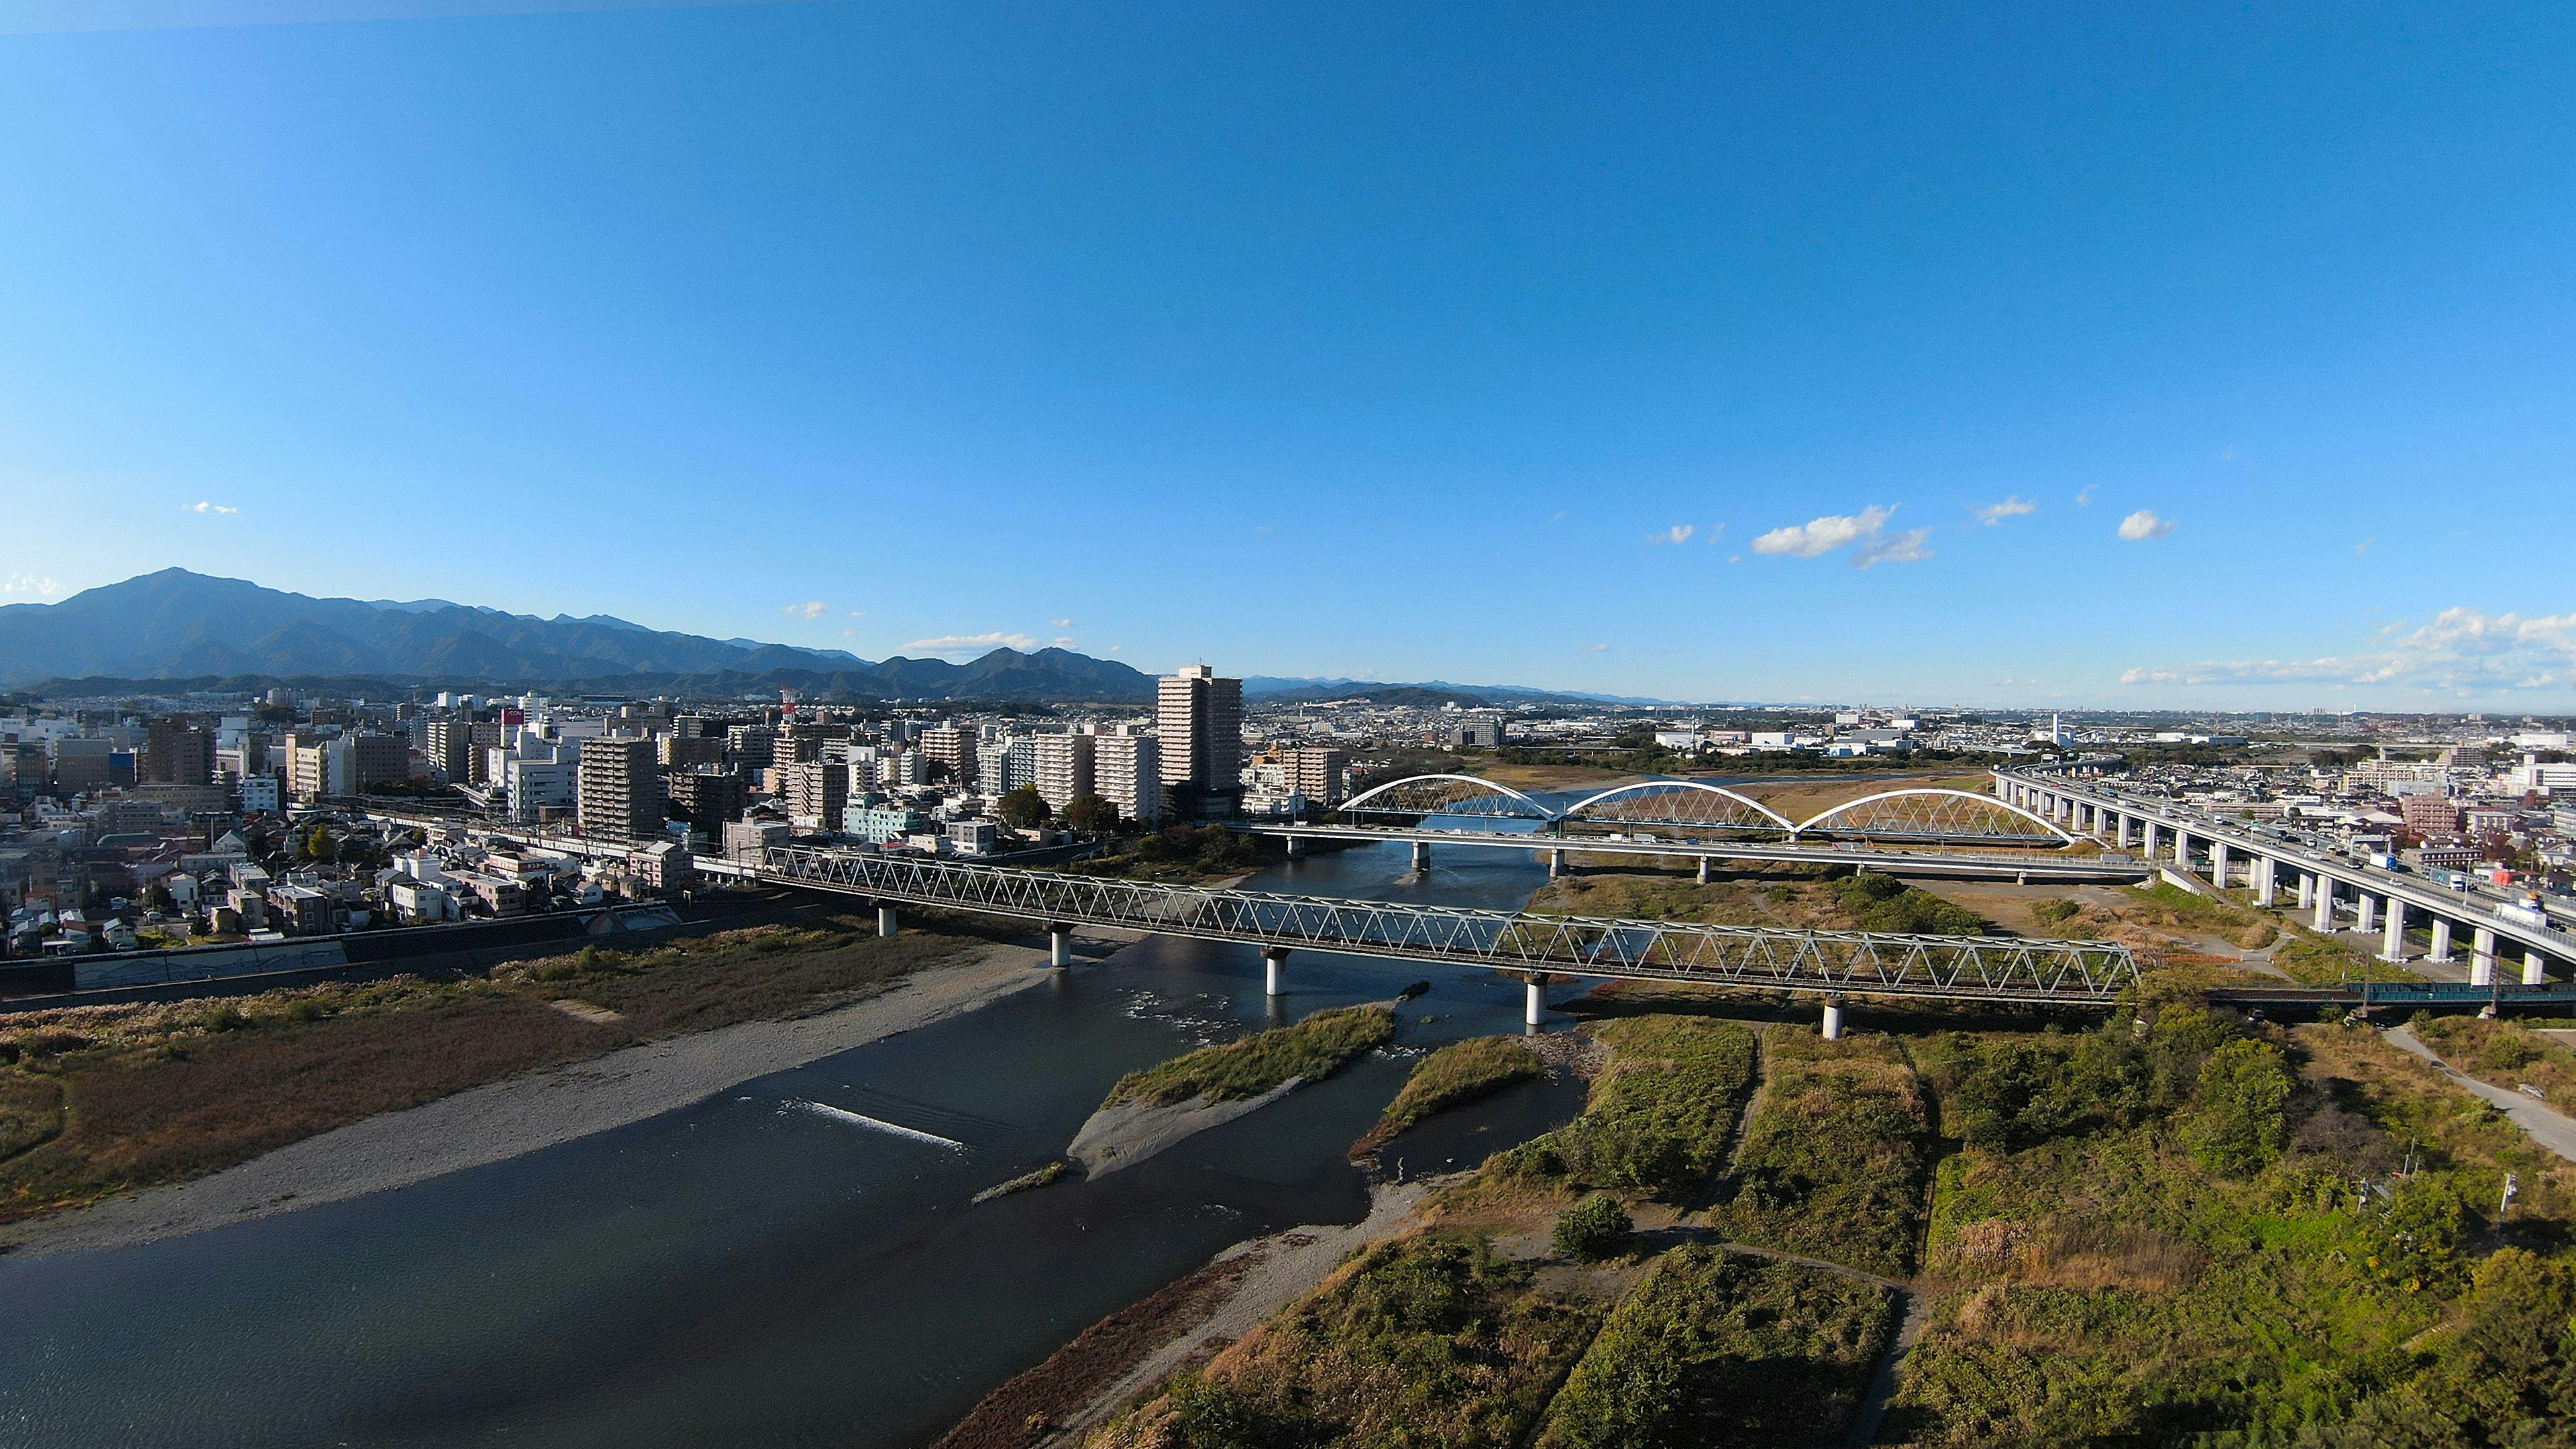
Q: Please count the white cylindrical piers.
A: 5